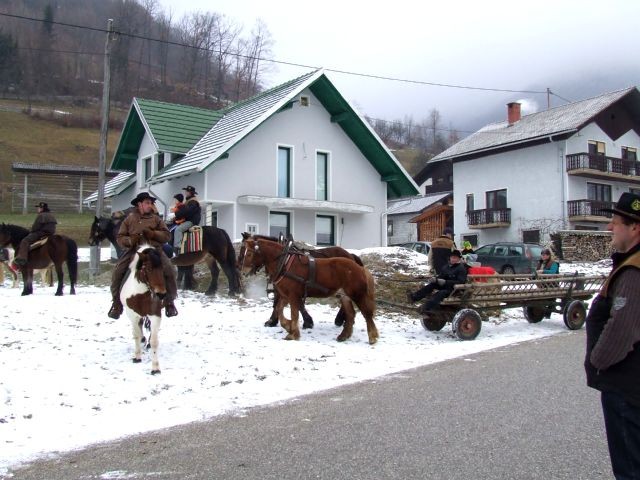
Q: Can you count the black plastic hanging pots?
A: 0